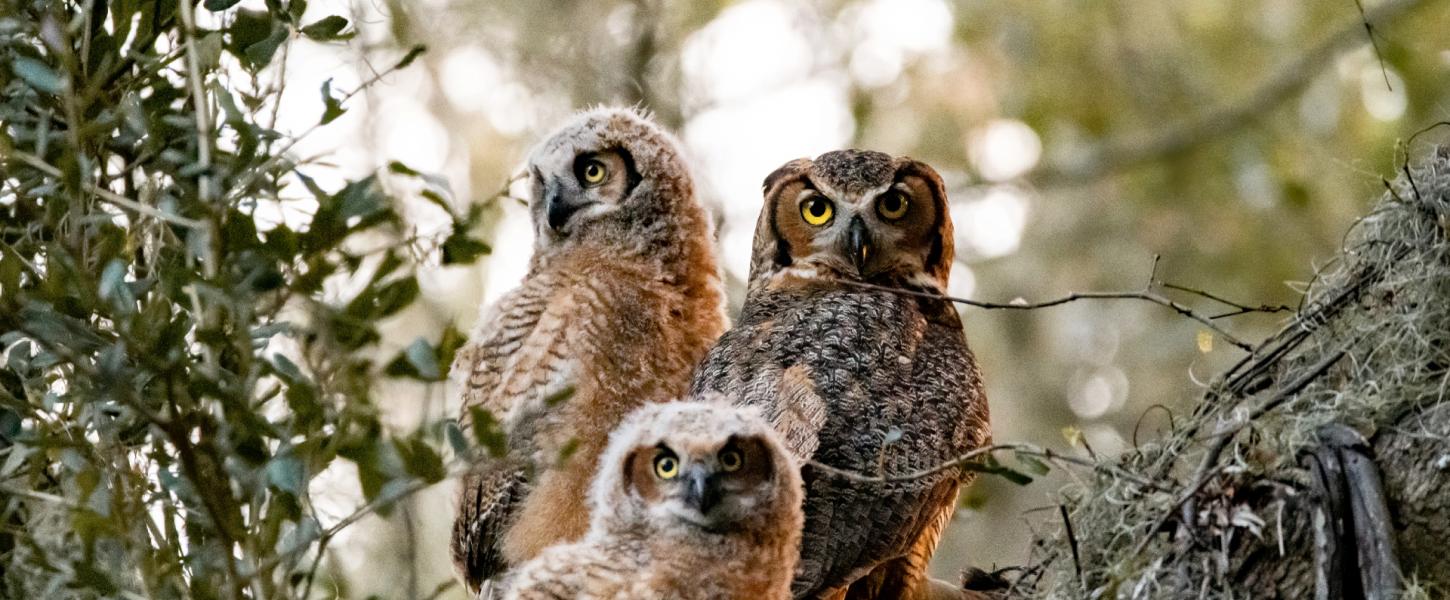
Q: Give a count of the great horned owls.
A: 3